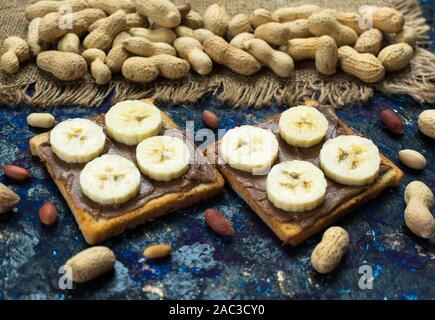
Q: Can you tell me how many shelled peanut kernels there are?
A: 8